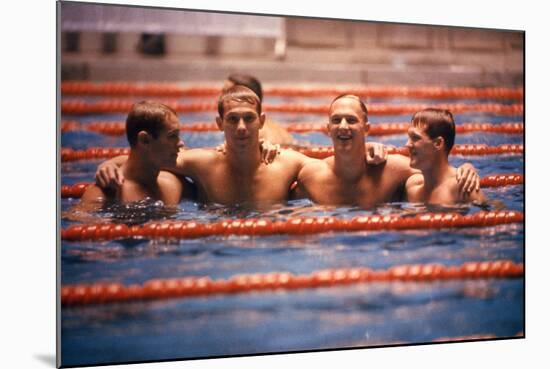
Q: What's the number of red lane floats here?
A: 7